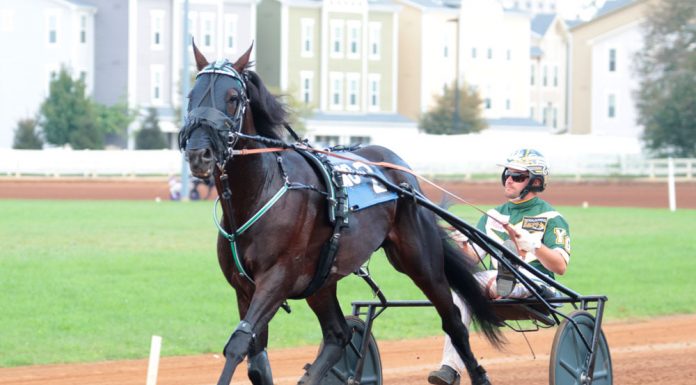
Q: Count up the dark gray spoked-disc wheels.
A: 2